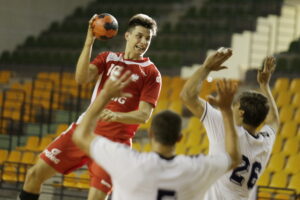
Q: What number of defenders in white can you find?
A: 2